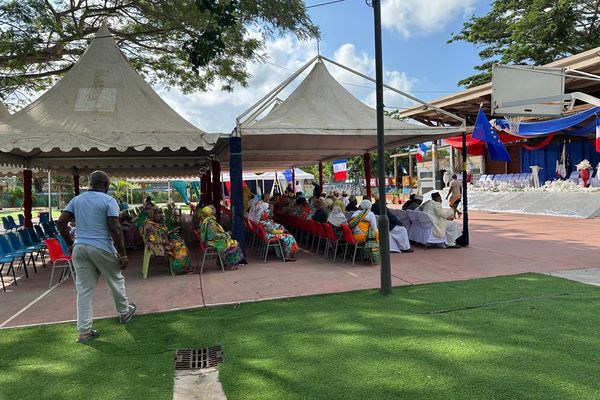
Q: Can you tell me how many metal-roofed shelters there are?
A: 1